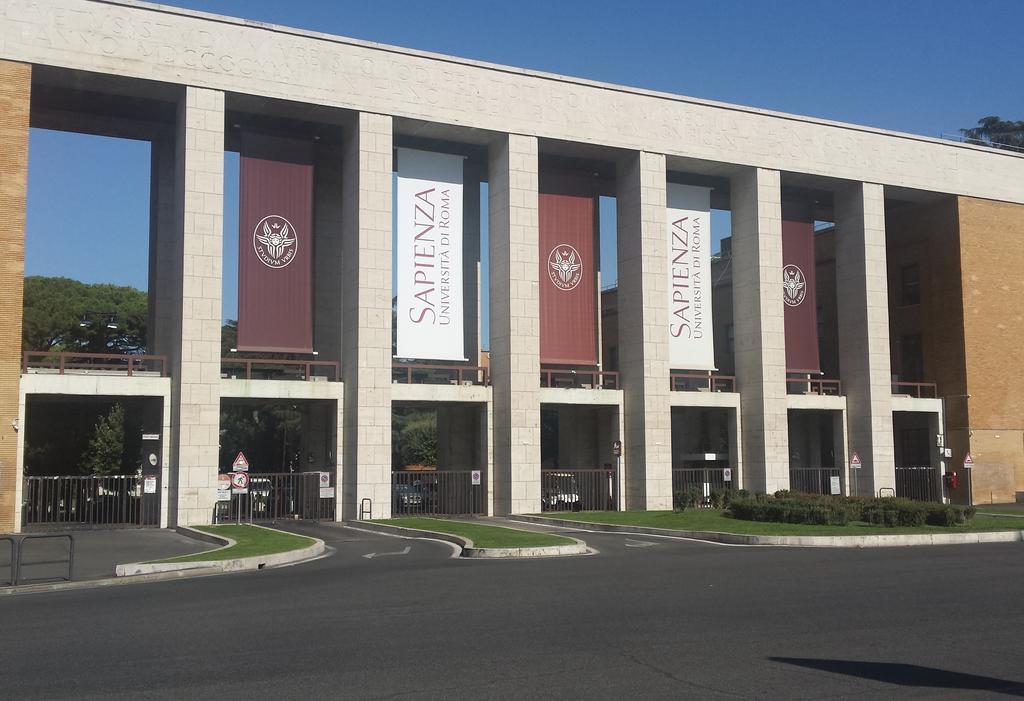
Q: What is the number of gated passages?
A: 7